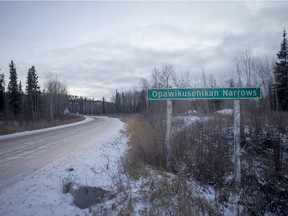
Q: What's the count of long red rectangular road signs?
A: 0